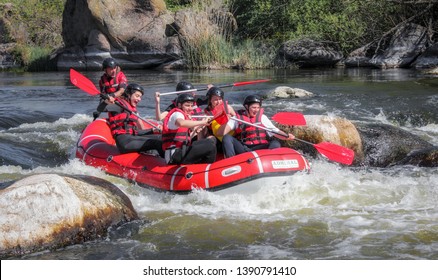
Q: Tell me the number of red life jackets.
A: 6